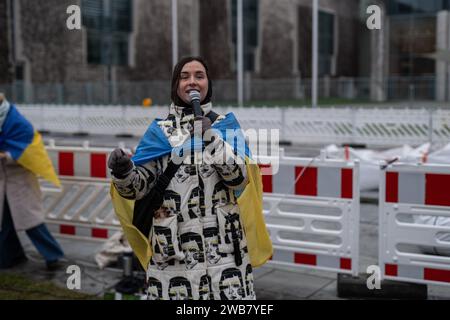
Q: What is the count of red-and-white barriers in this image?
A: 3